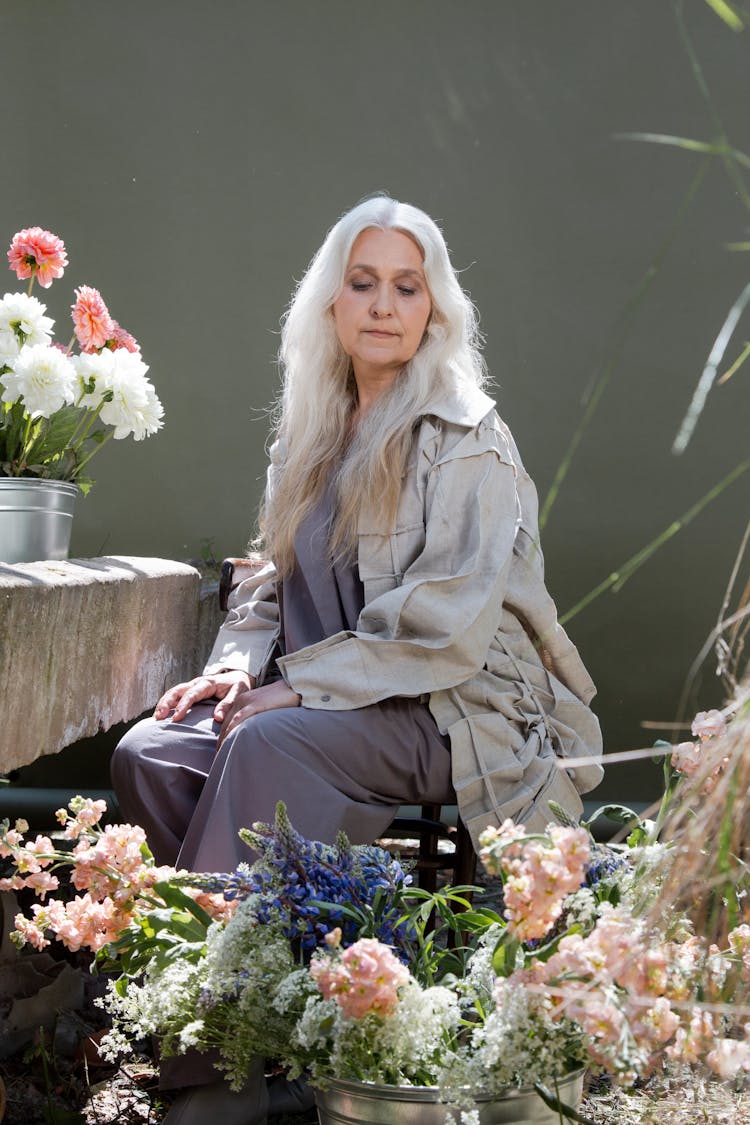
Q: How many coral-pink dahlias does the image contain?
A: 3